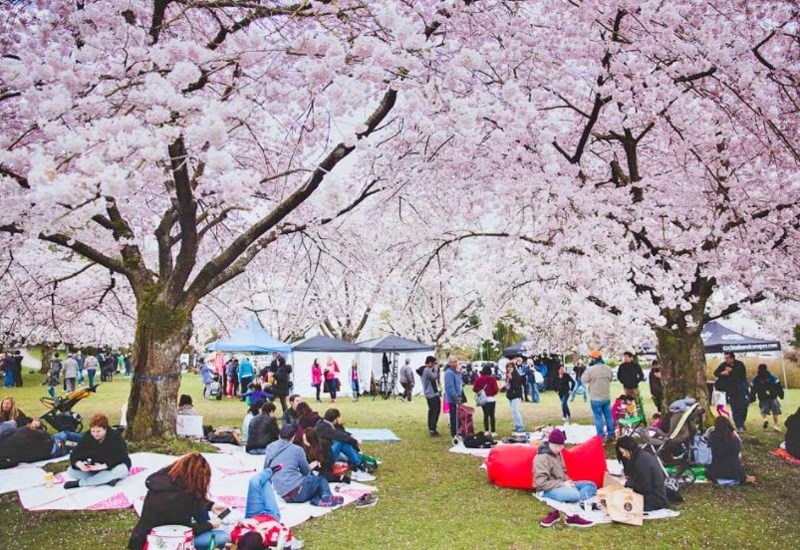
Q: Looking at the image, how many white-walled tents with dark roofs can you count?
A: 2